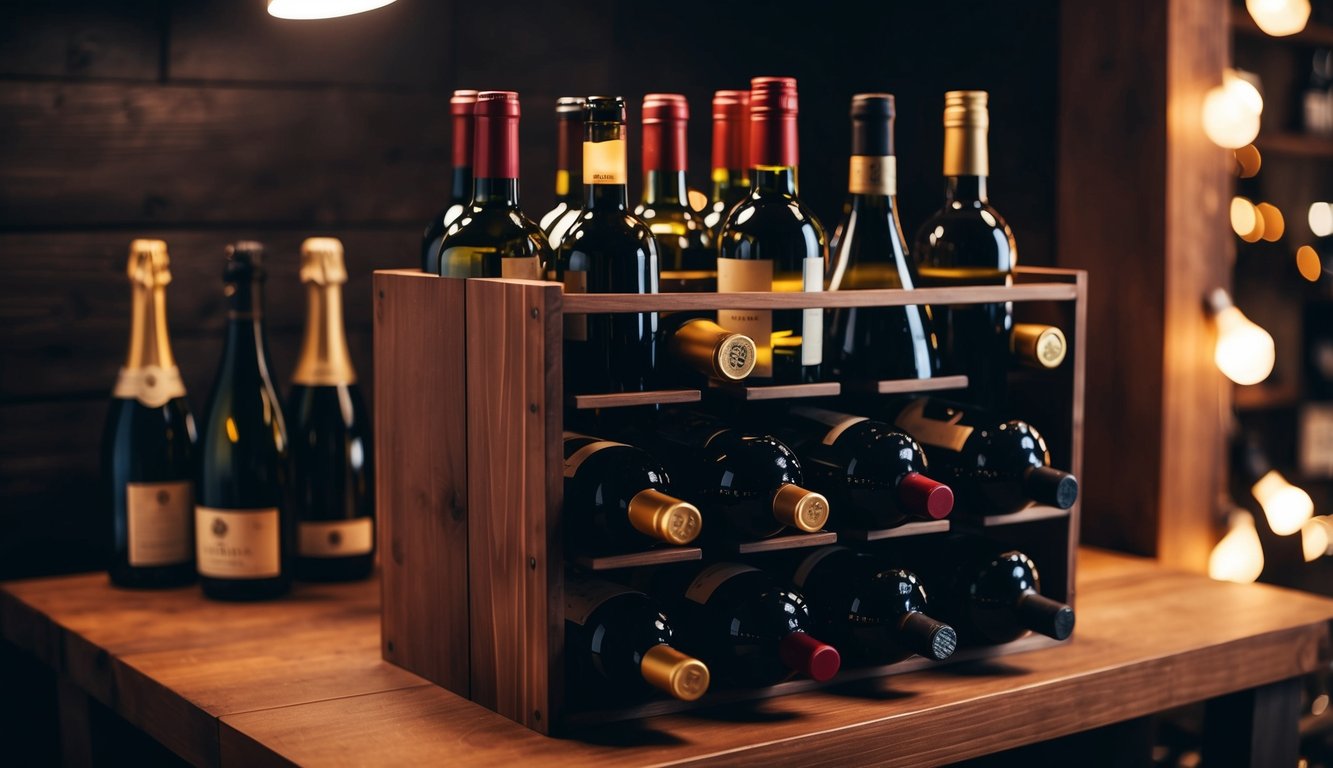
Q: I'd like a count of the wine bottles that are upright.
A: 12